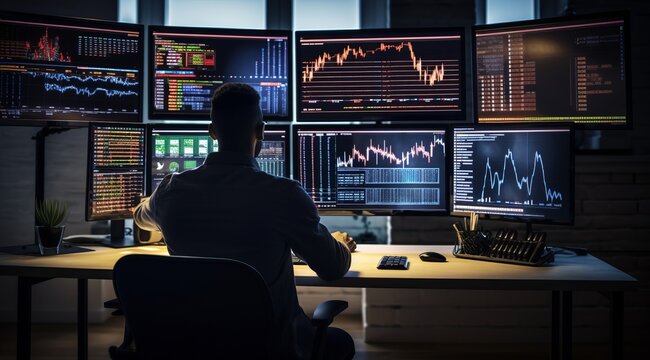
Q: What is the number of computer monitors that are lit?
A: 8